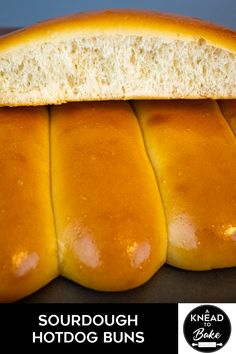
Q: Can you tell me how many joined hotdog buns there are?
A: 4